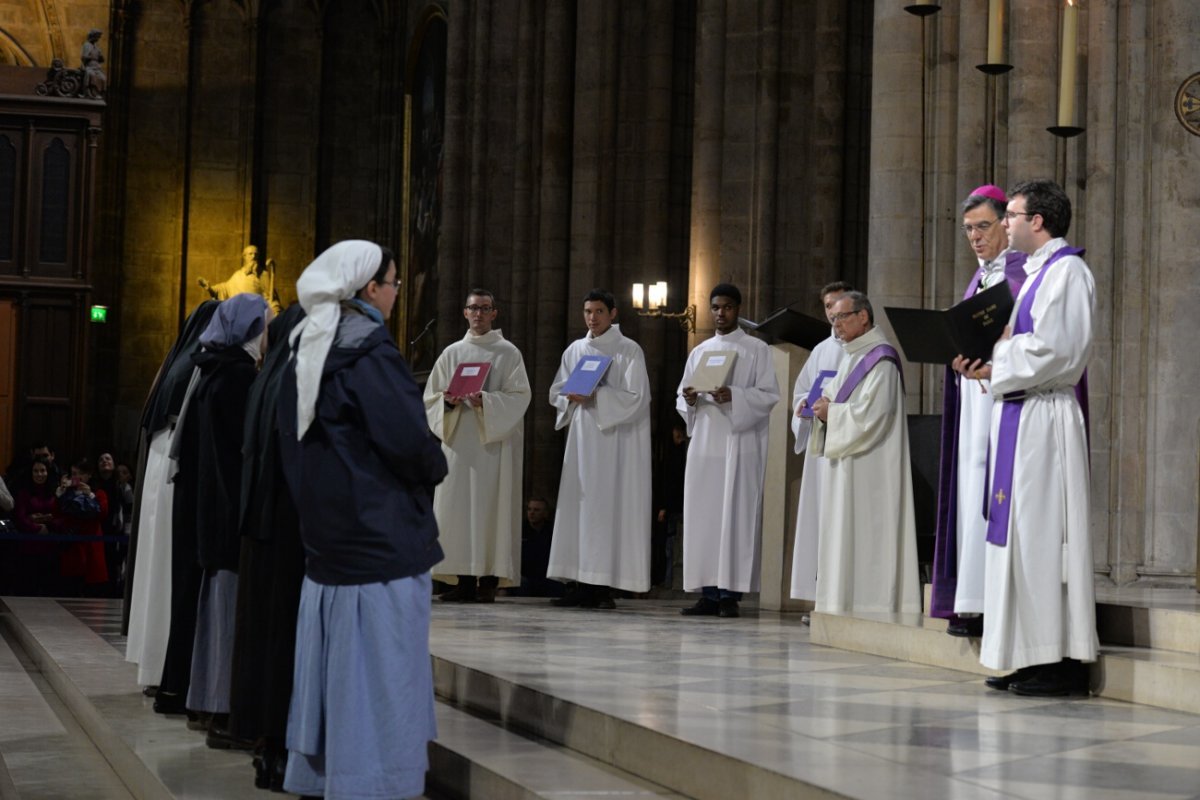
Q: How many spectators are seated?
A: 1